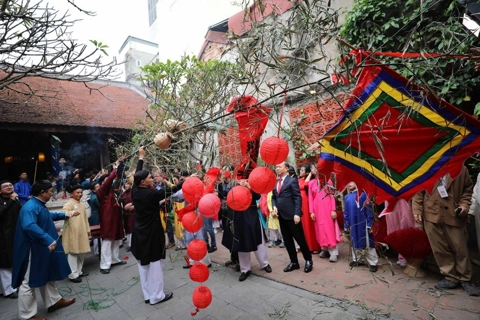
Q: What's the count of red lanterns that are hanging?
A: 9